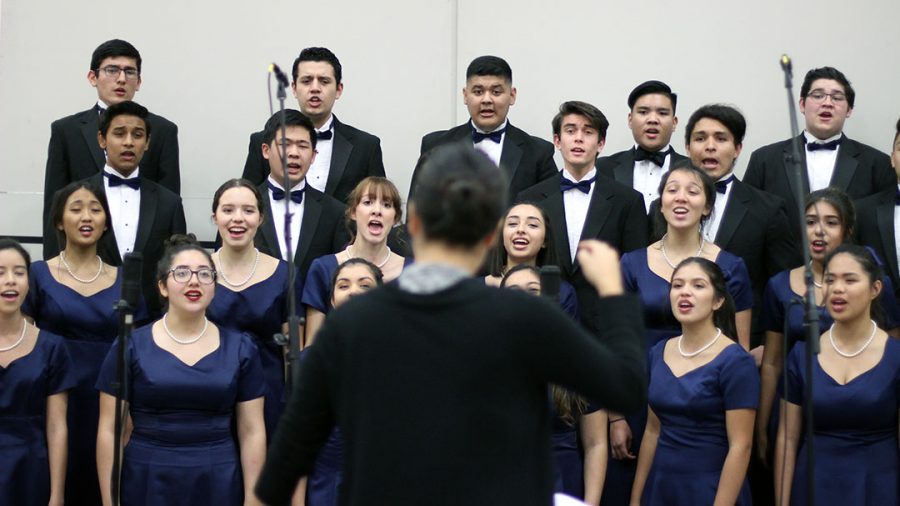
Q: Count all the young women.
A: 12